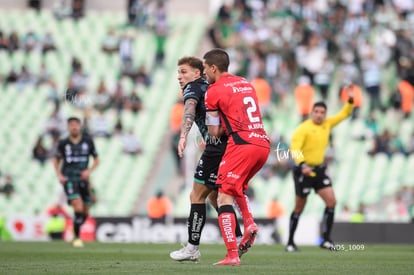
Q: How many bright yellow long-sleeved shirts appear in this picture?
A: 1